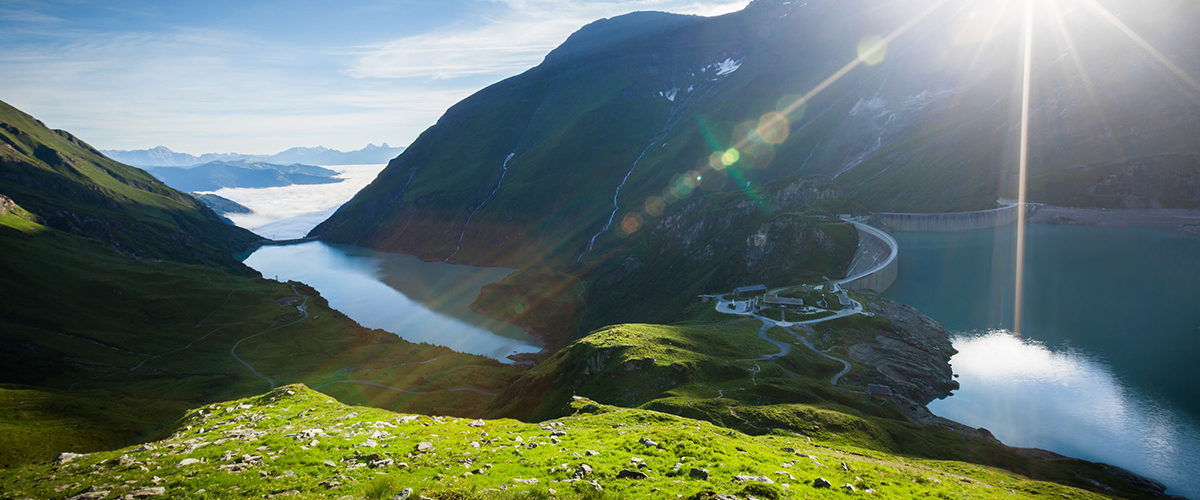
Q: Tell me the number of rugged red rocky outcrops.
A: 0